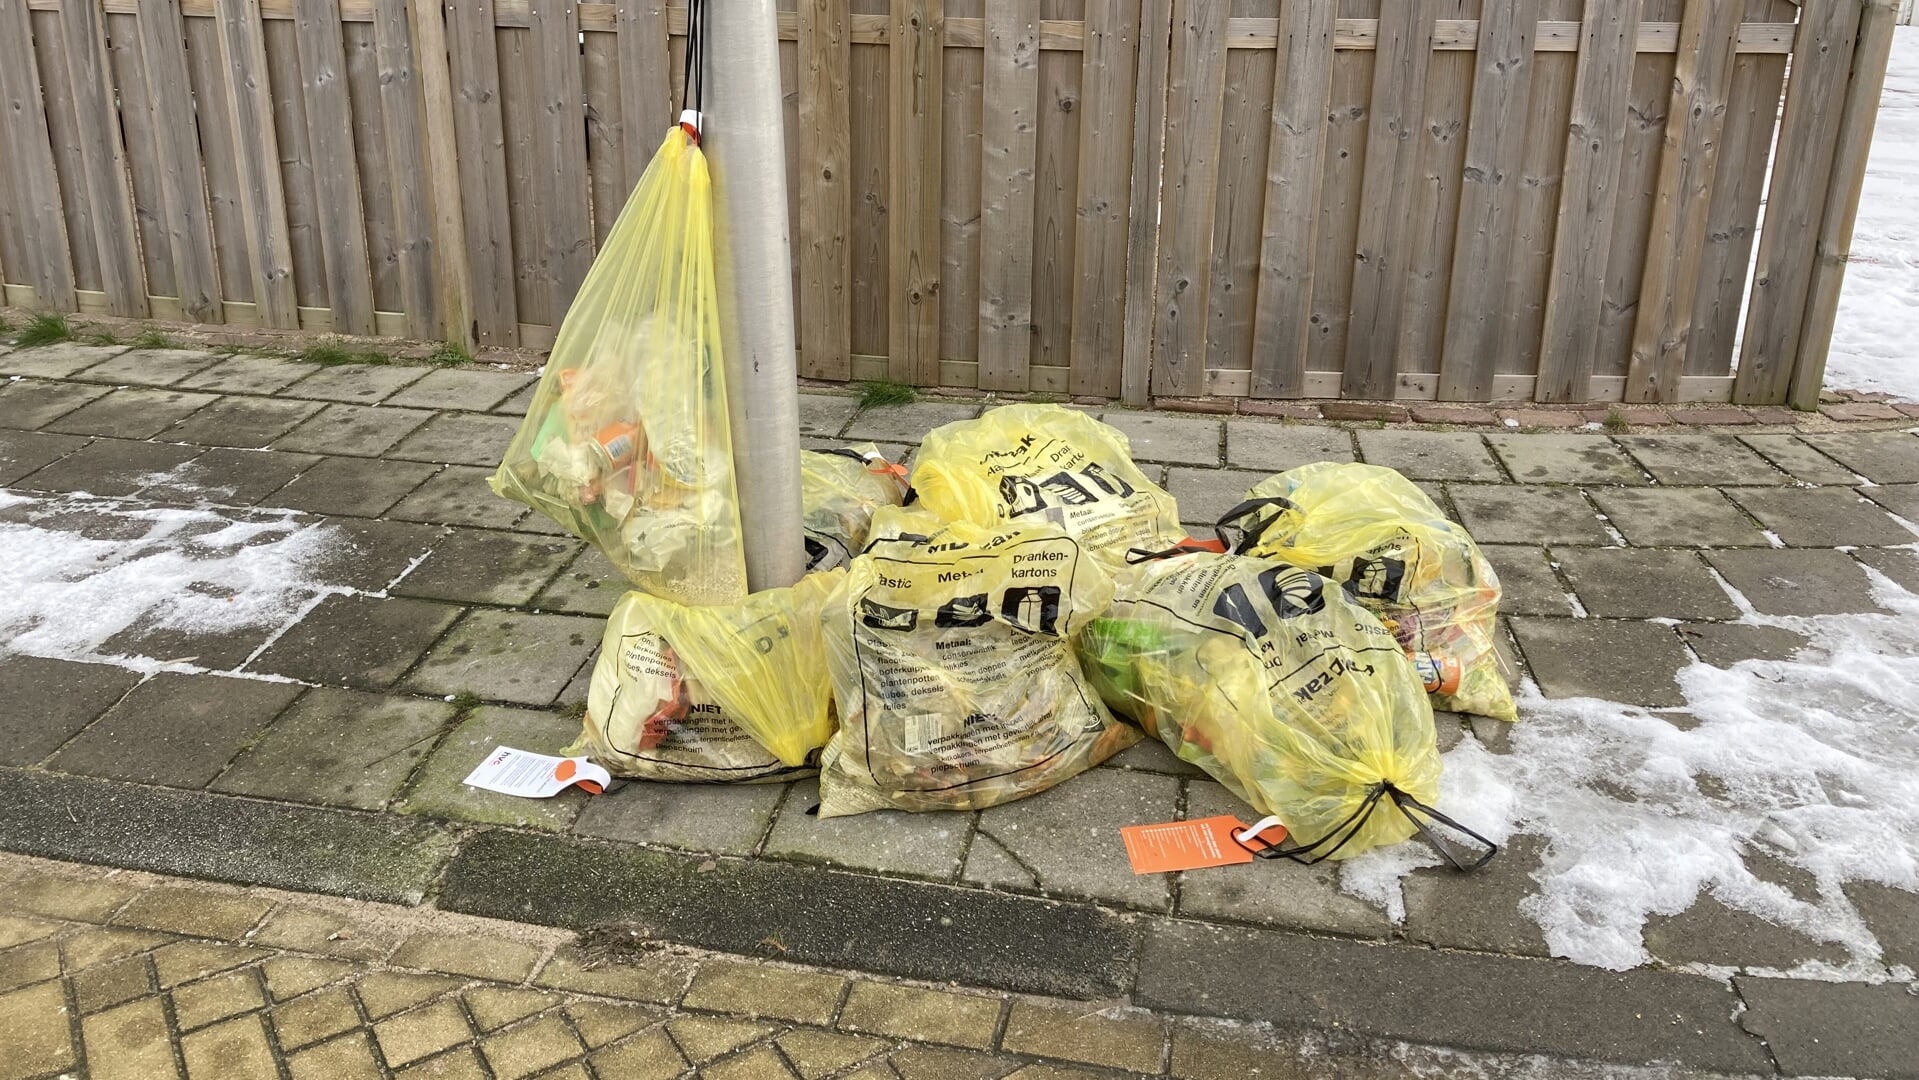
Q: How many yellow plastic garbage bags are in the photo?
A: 7